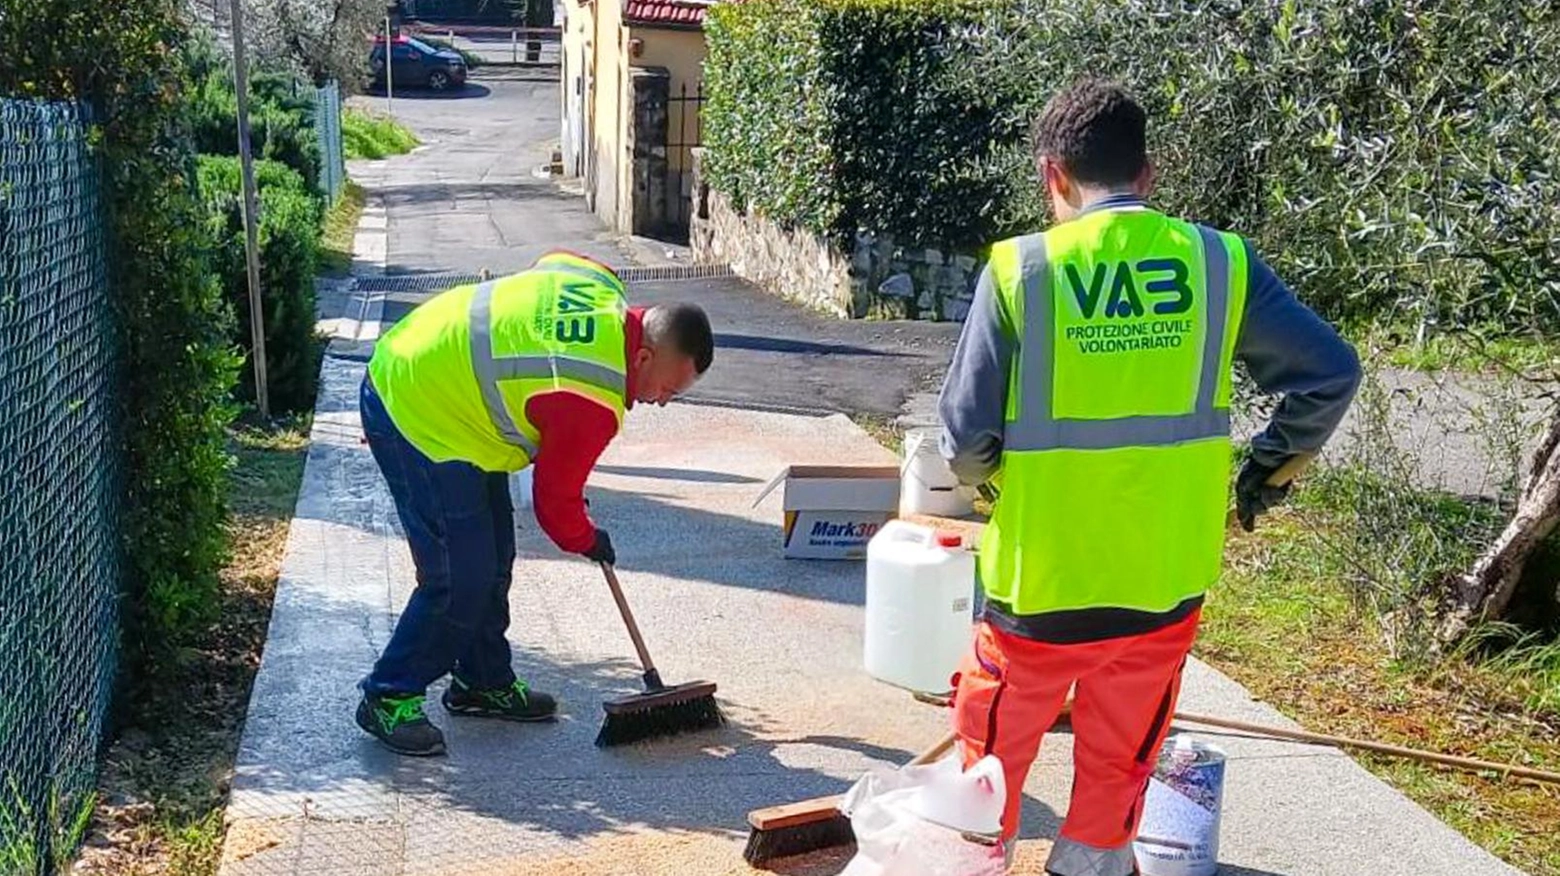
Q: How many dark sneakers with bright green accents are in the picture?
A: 2